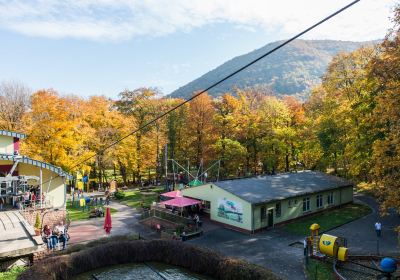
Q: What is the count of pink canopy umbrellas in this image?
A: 2